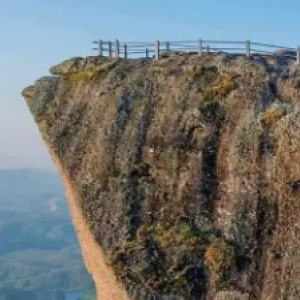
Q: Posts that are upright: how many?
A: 11